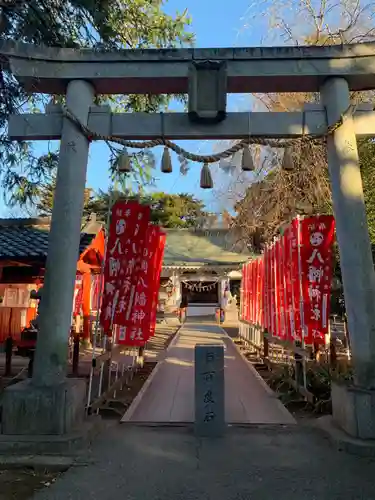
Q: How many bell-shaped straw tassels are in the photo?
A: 5